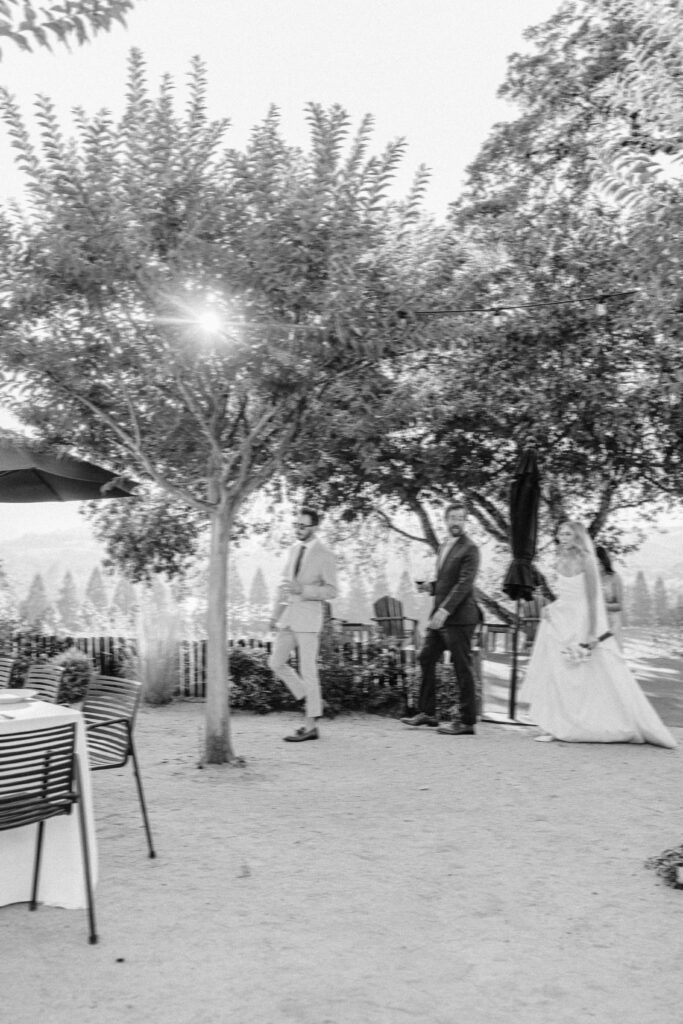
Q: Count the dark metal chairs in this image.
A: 4